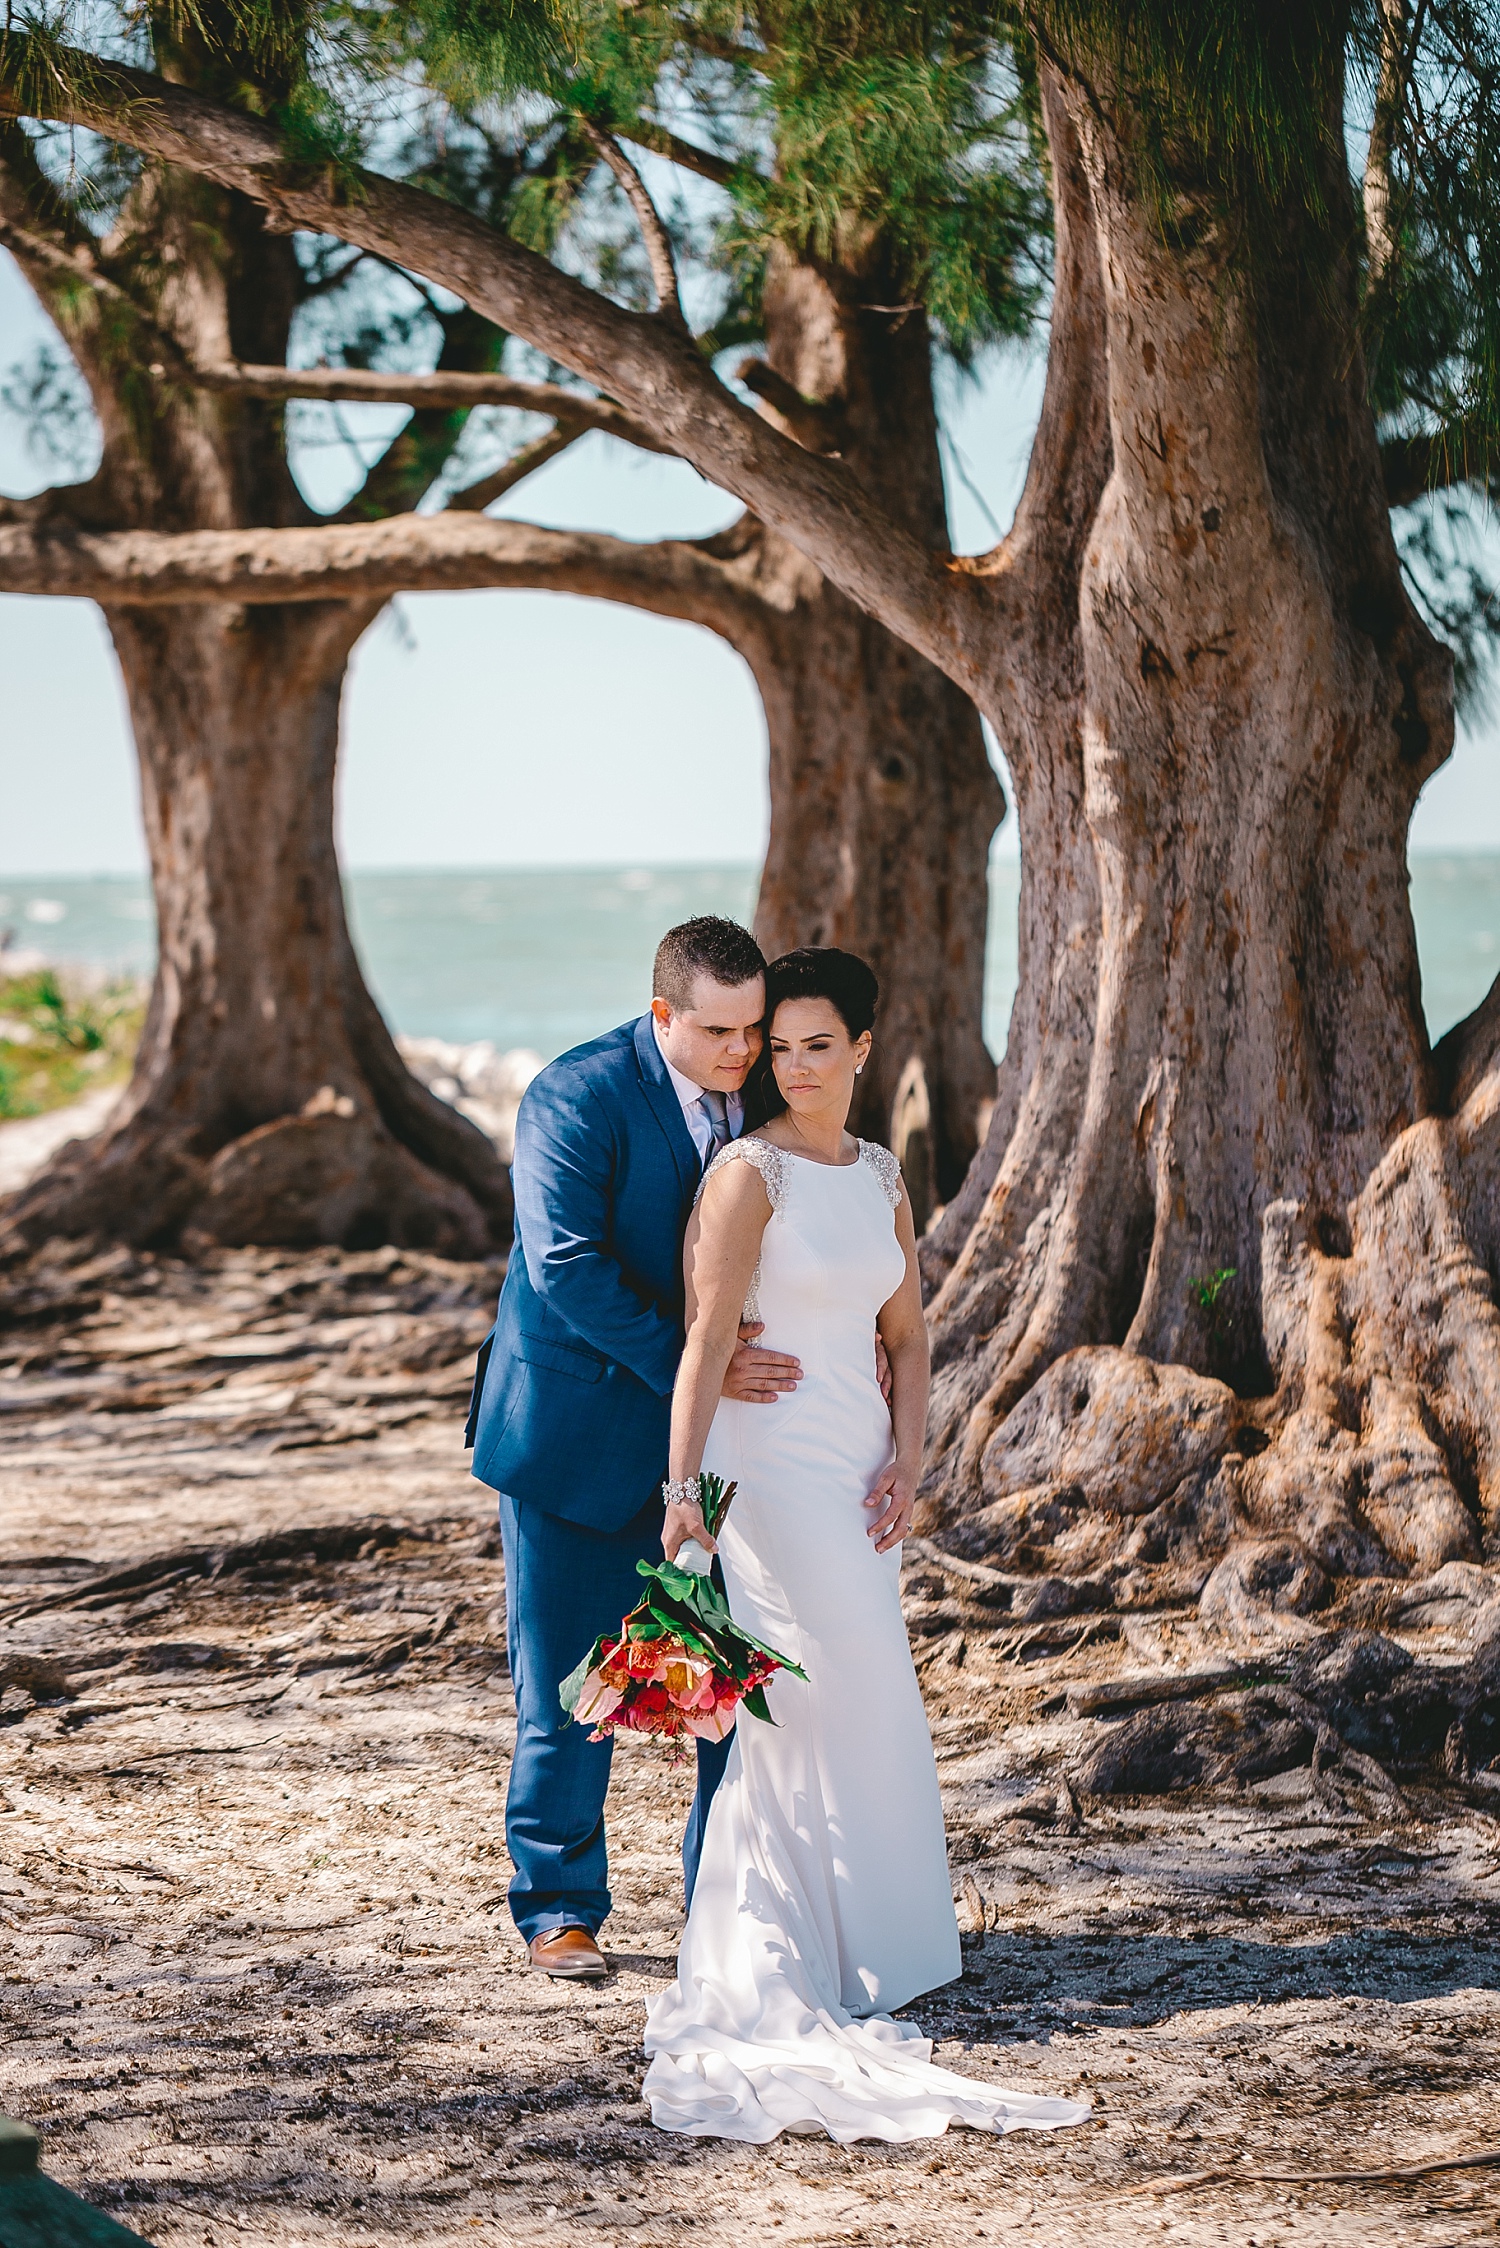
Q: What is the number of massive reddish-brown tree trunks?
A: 3